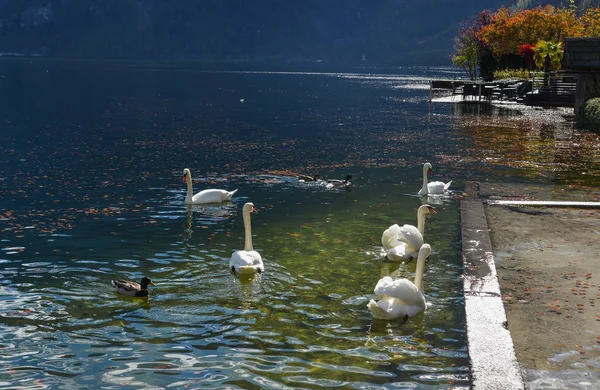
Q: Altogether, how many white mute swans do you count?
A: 5